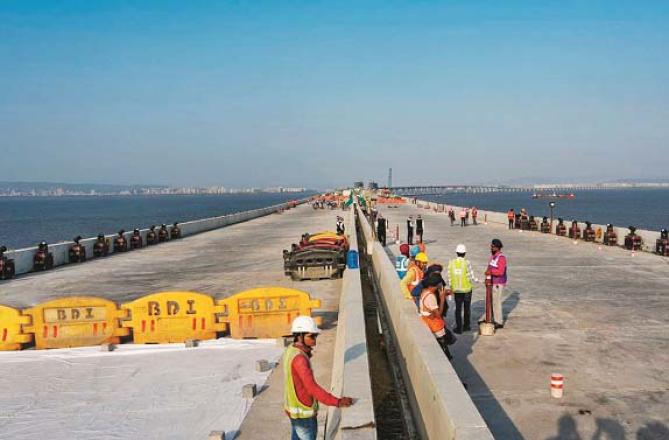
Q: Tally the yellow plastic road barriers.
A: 4